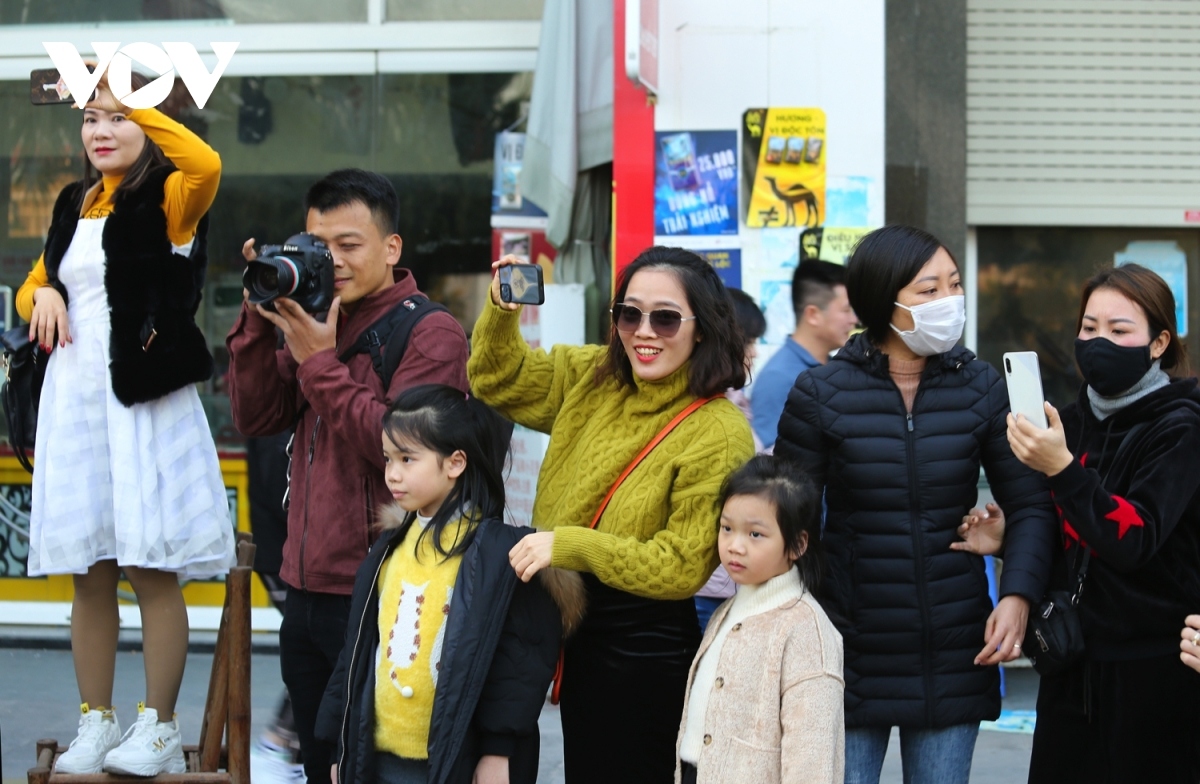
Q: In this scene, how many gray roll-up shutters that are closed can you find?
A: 1